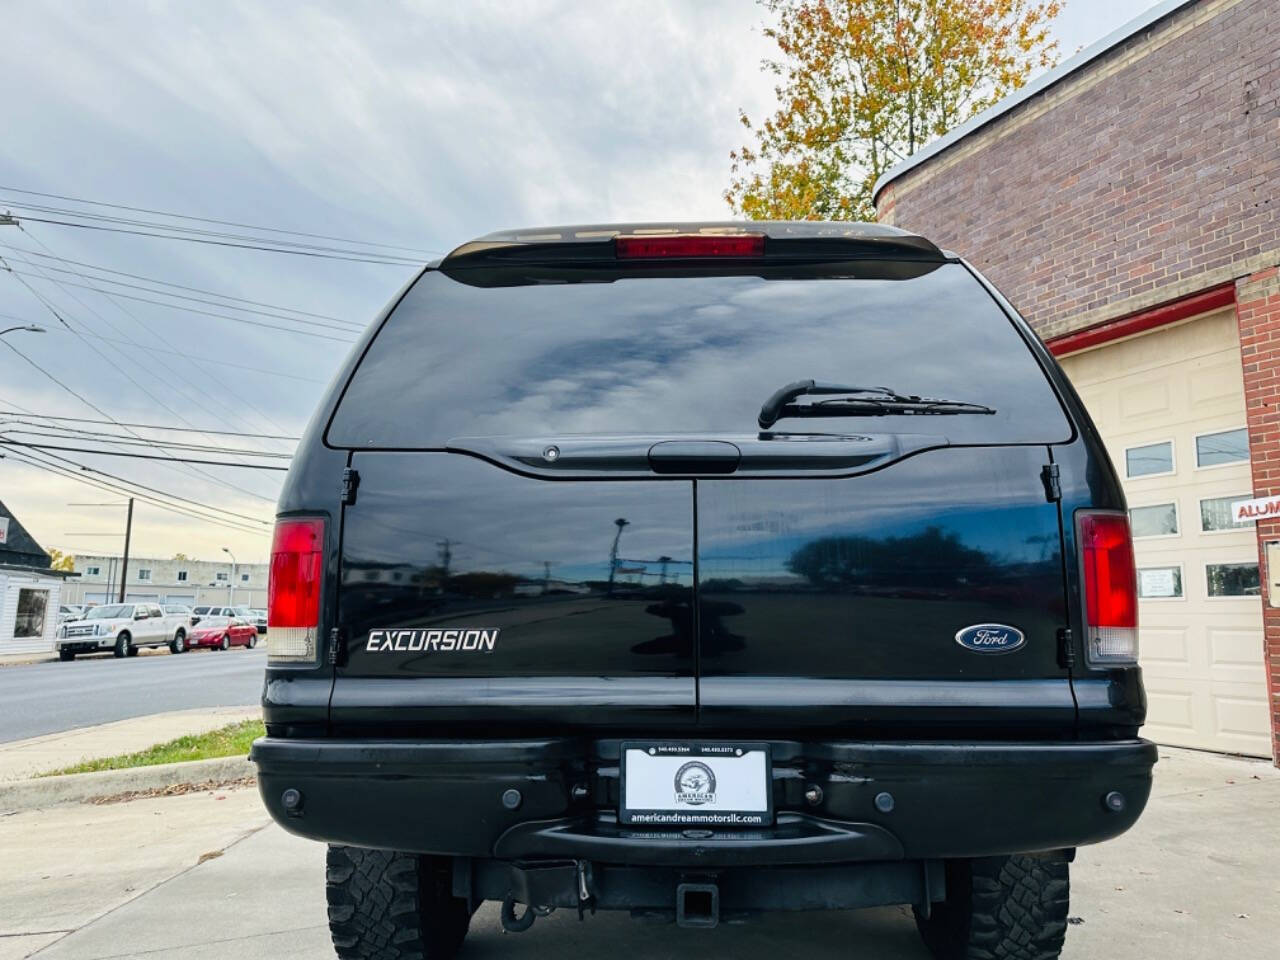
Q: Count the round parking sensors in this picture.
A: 4